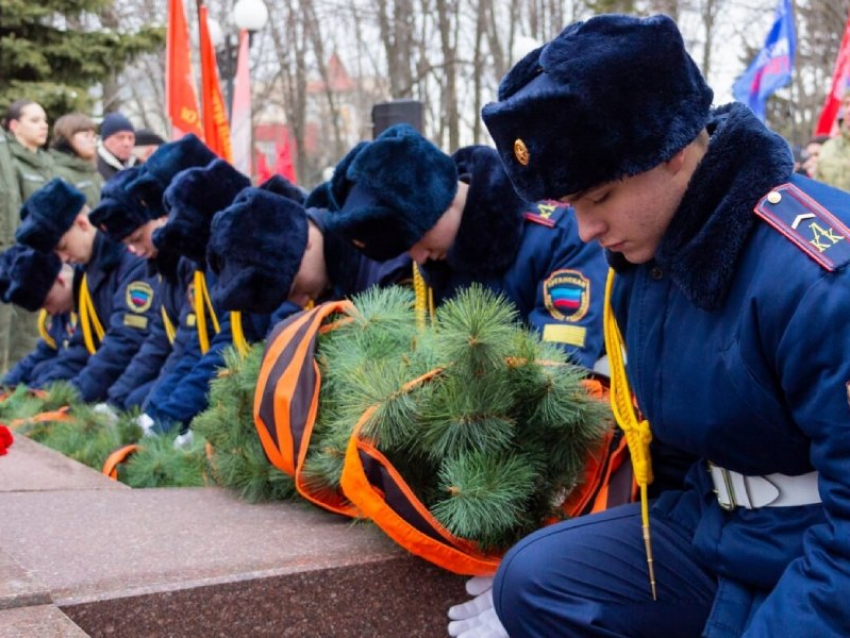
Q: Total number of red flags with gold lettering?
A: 2